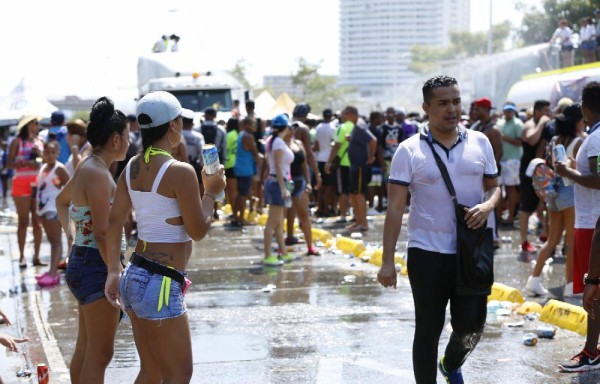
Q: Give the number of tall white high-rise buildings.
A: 1